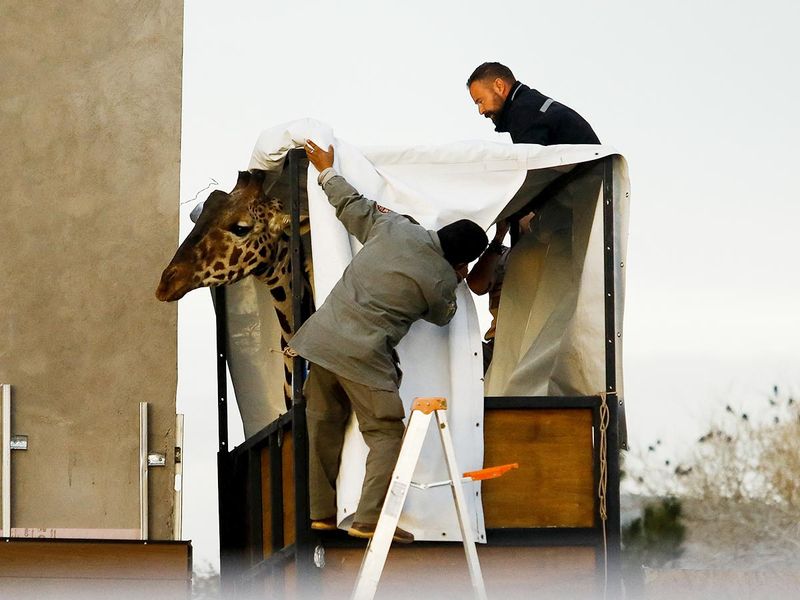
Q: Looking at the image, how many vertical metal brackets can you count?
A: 3